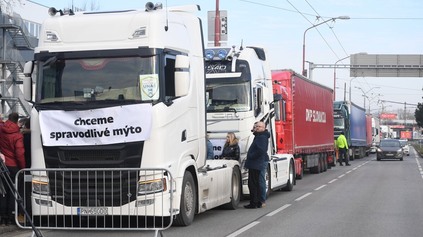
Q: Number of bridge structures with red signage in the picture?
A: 1